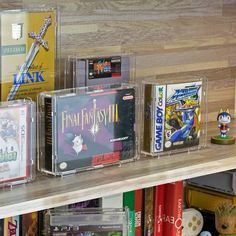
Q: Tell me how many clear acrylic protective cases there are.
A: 6